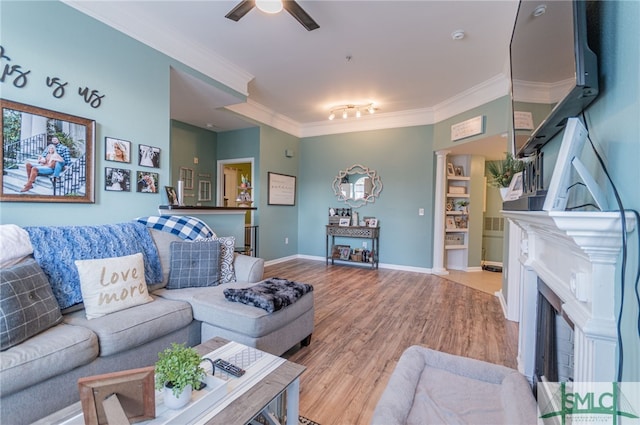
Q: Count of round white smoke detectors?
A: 1